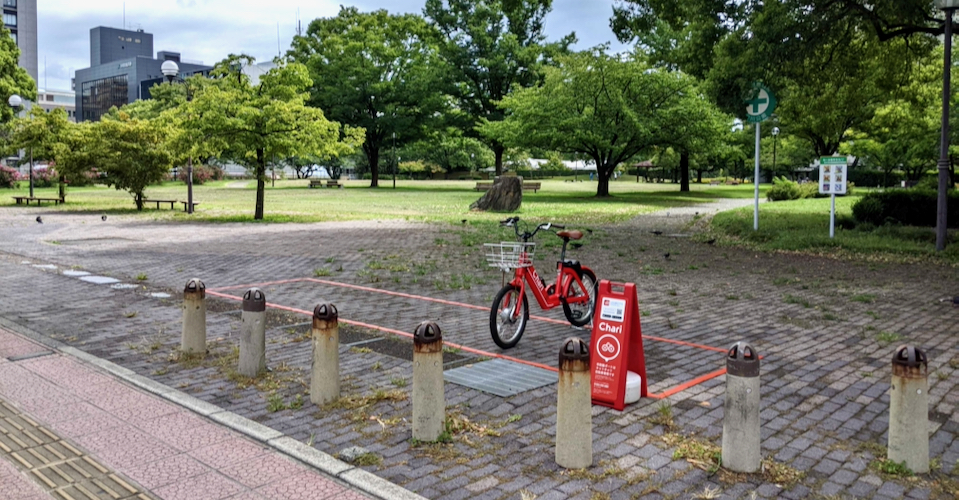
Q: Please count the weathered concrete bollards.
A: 7